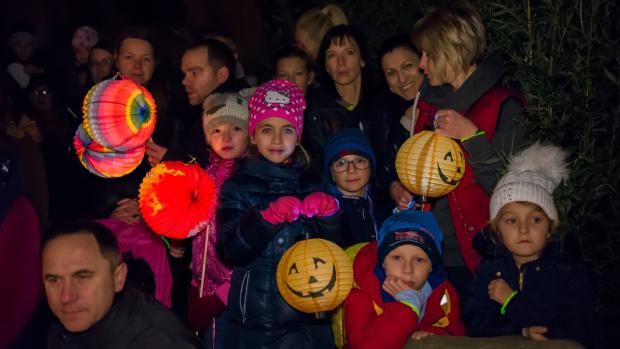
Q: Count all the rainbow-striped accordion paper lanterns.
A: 2